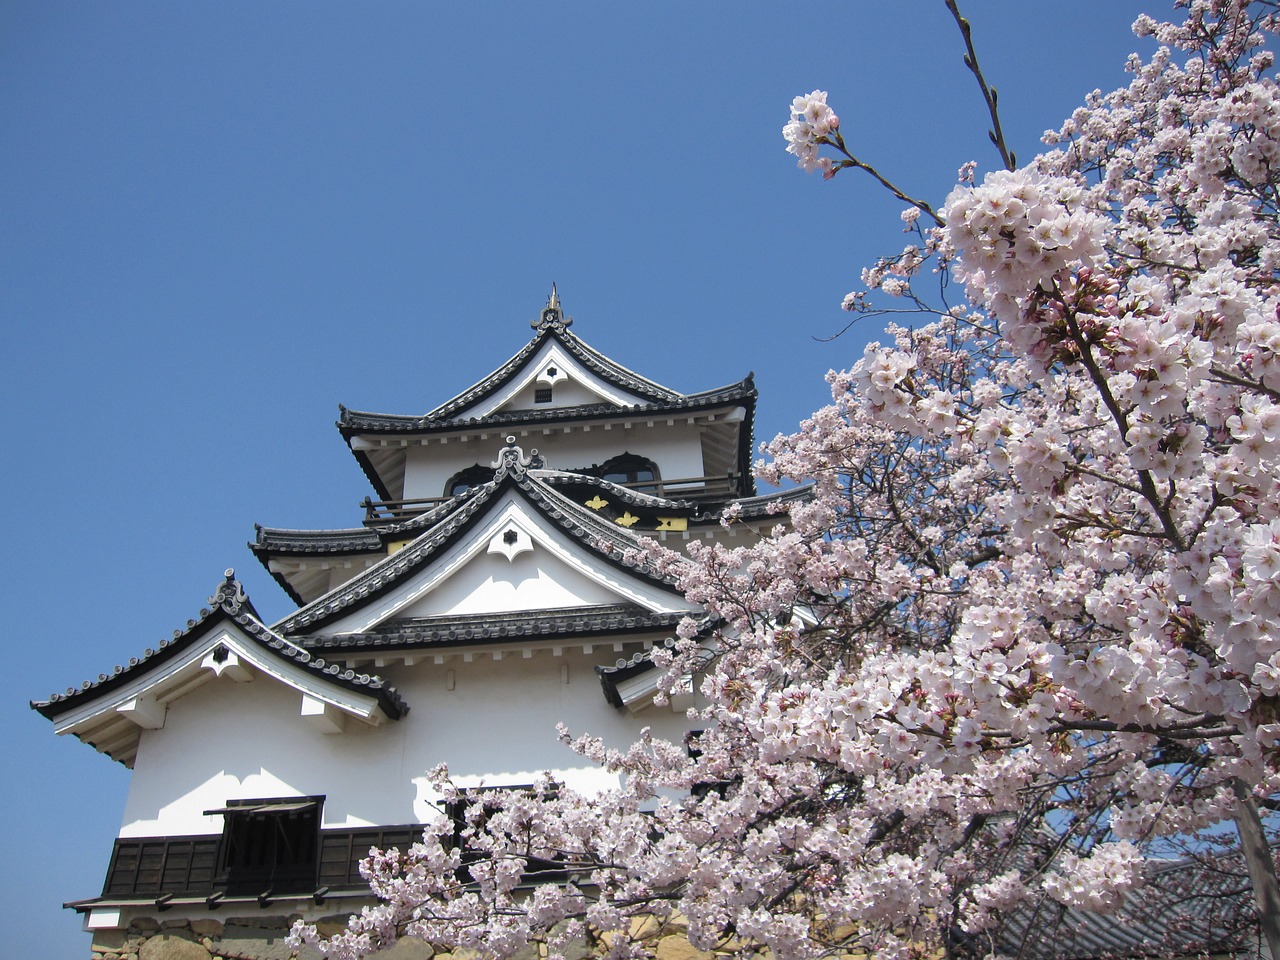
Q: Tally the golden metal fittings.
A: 4